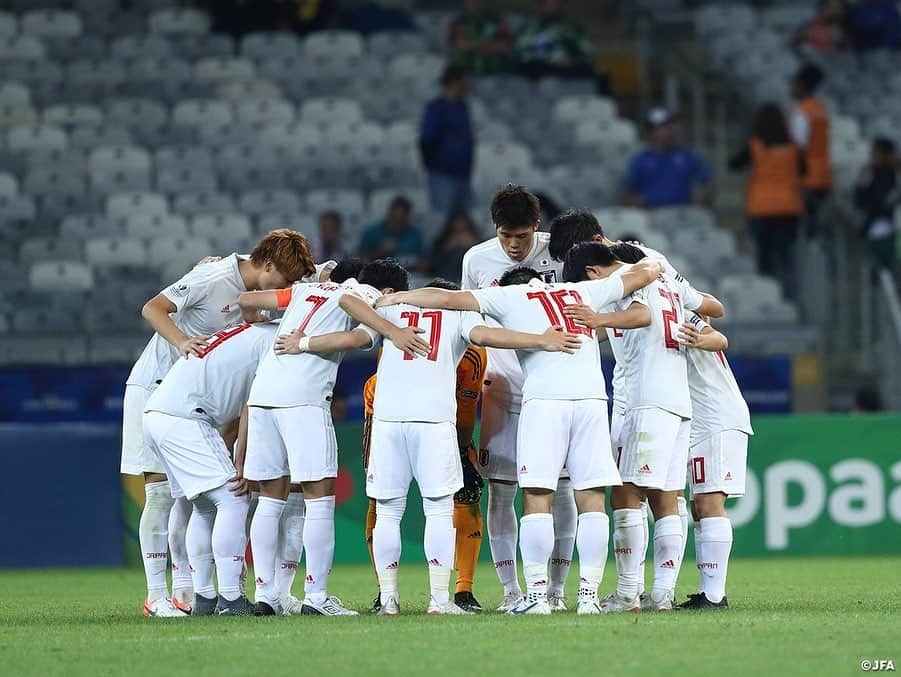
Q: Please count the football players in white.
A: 10